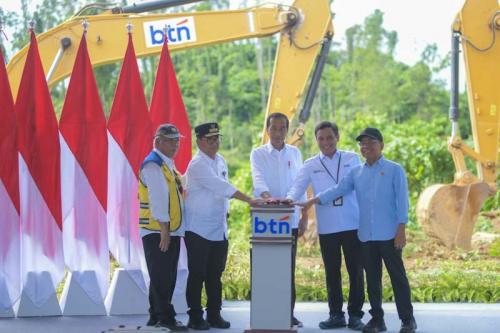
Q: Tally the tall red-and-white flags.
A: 5